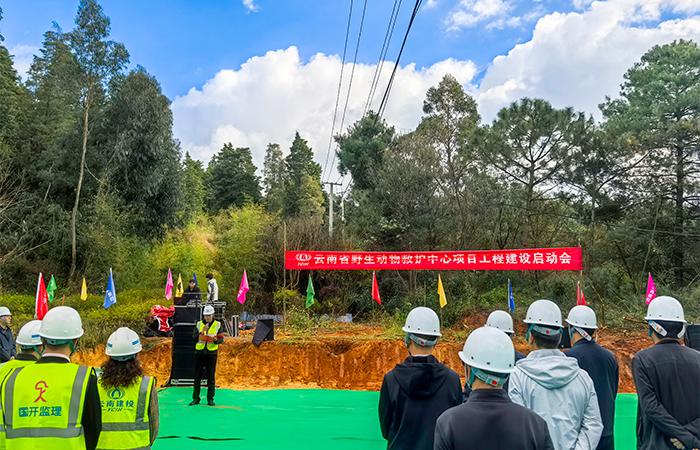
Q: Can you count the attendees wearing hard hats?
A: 11